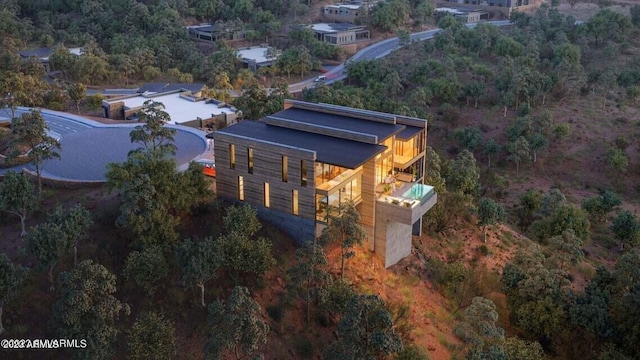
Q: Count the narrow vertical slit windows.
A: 7